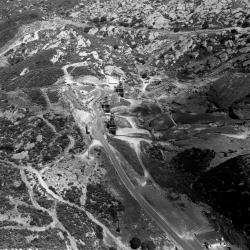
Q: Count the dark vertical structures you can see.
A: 3